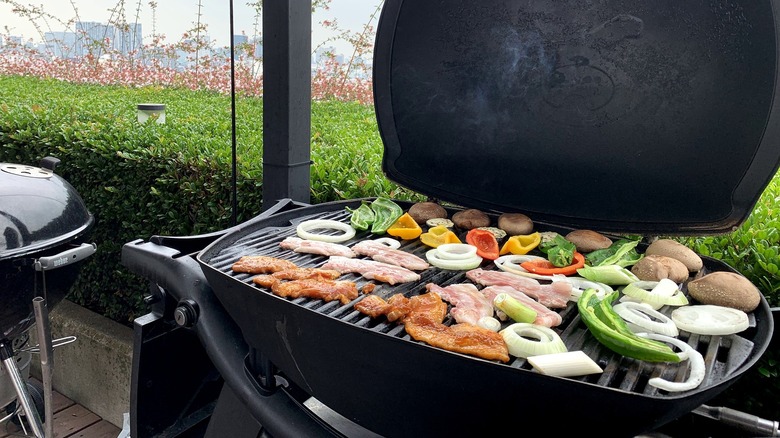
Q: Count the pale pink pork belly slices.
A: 6